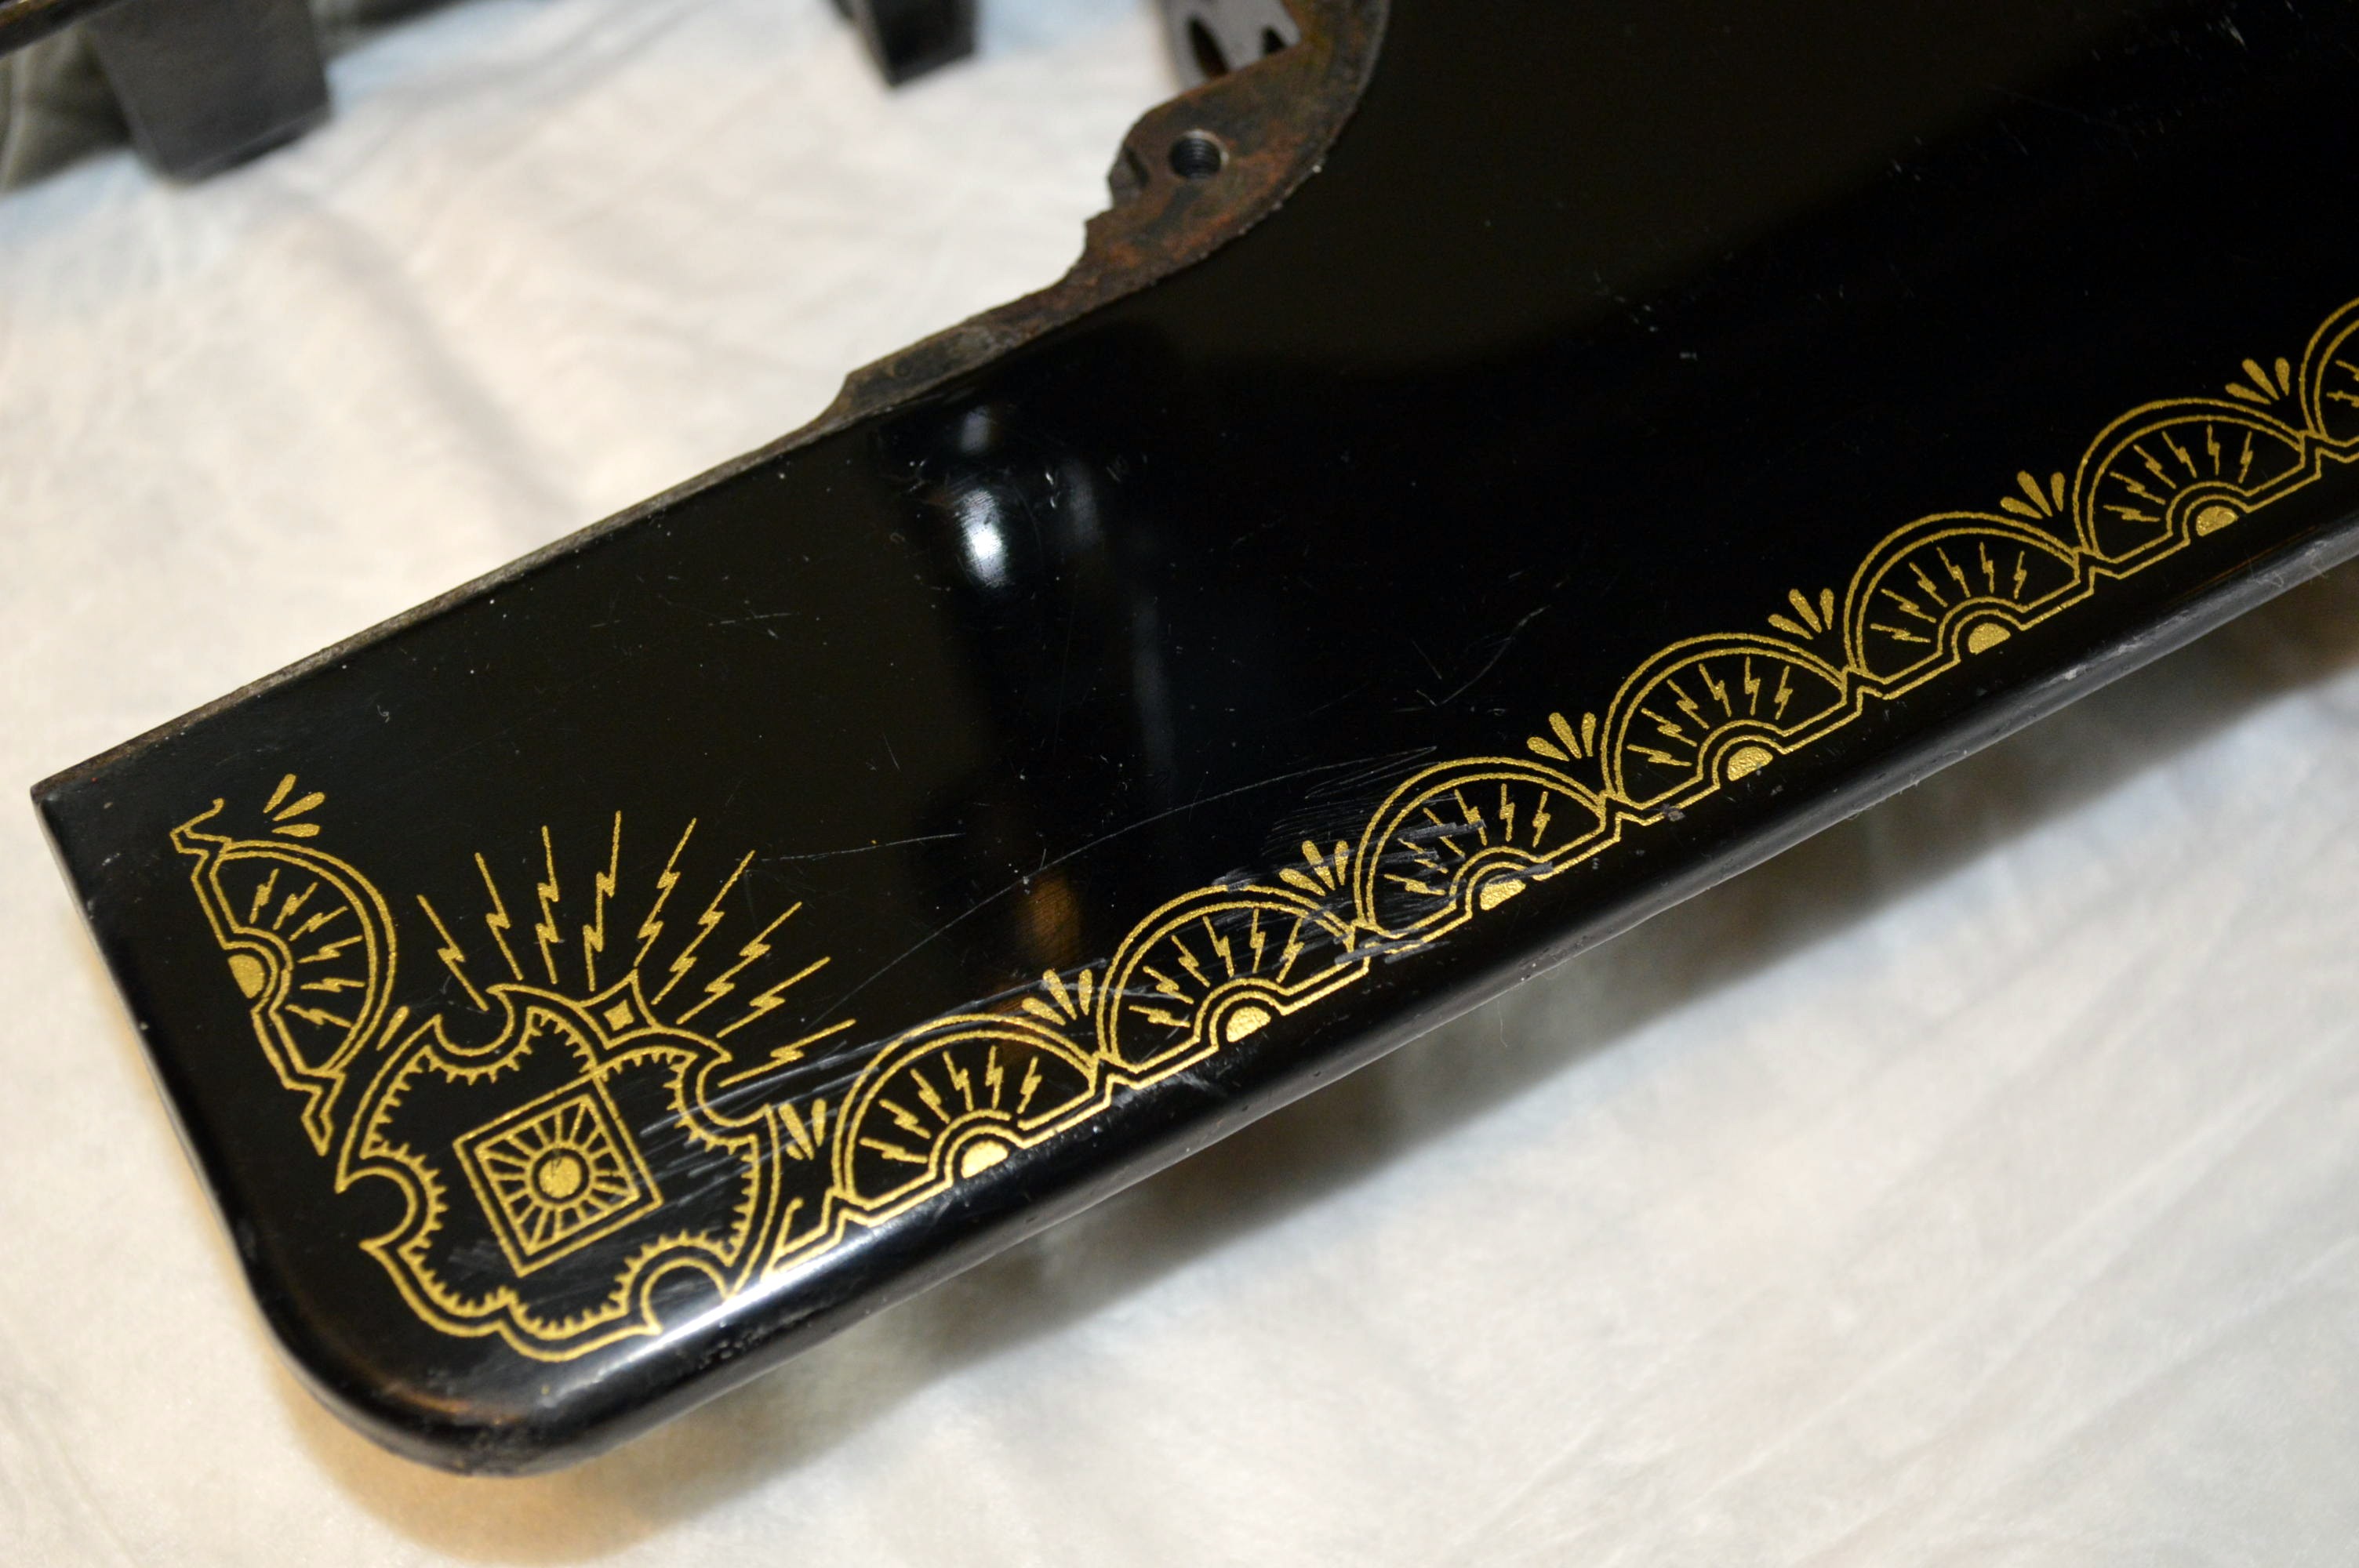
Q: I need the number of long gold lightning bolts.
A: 9